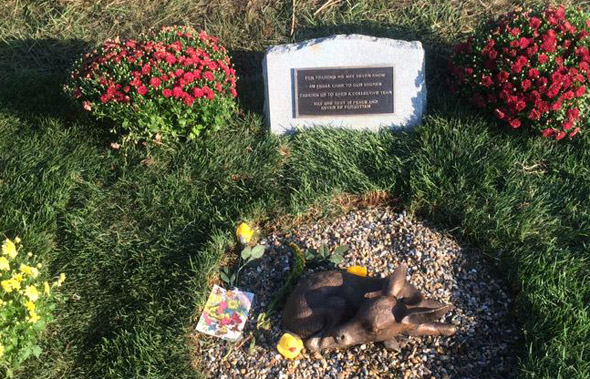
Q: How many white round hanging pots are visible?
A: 0